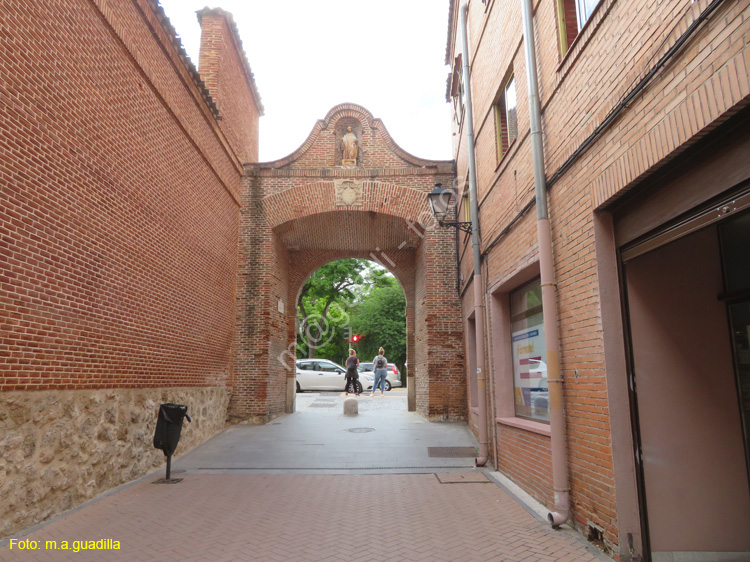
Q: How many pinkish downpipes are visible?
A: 2